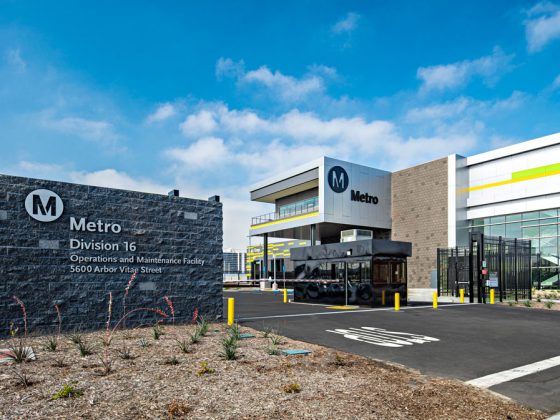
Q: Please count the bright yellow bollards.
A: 6